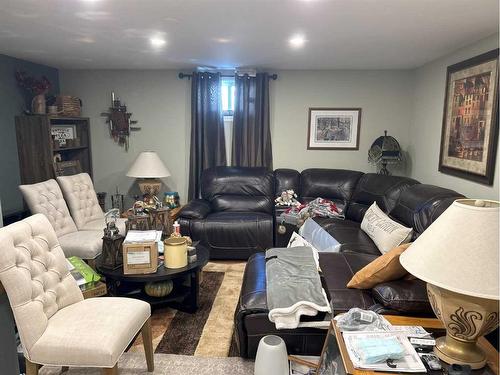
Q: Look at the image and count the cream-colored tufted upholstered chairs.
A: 3